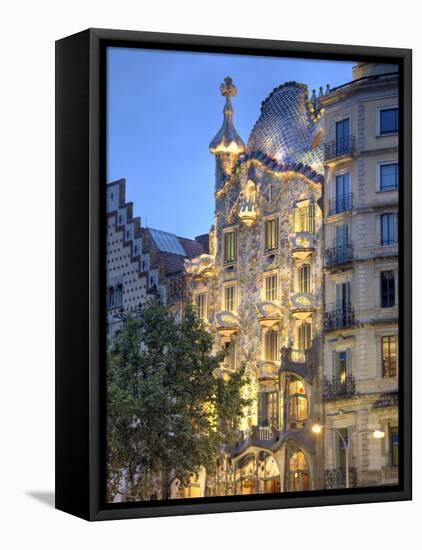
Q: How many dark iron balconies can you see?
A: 6